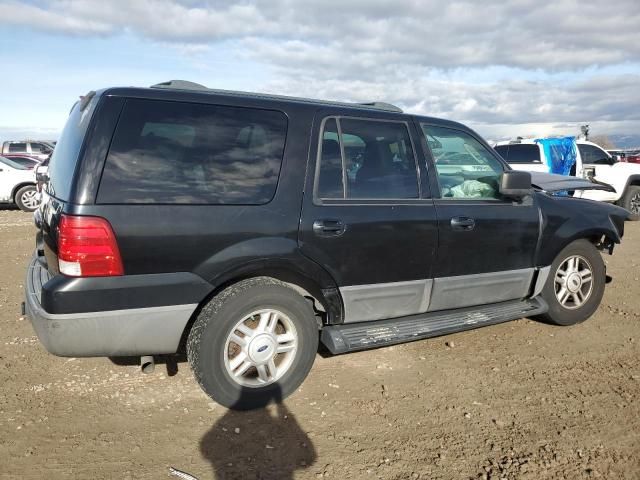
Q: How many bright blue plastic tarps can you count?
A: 1